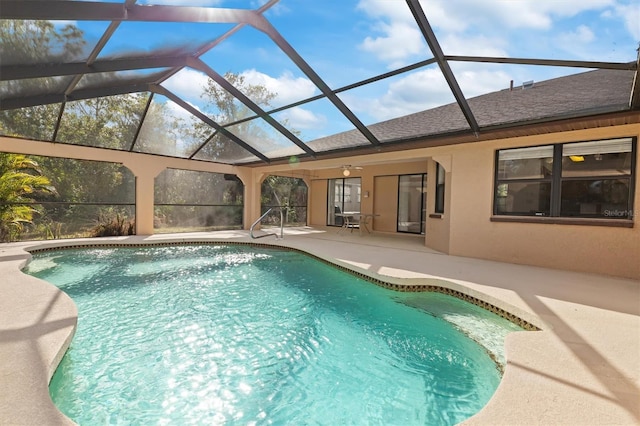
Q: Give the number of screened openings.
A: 3